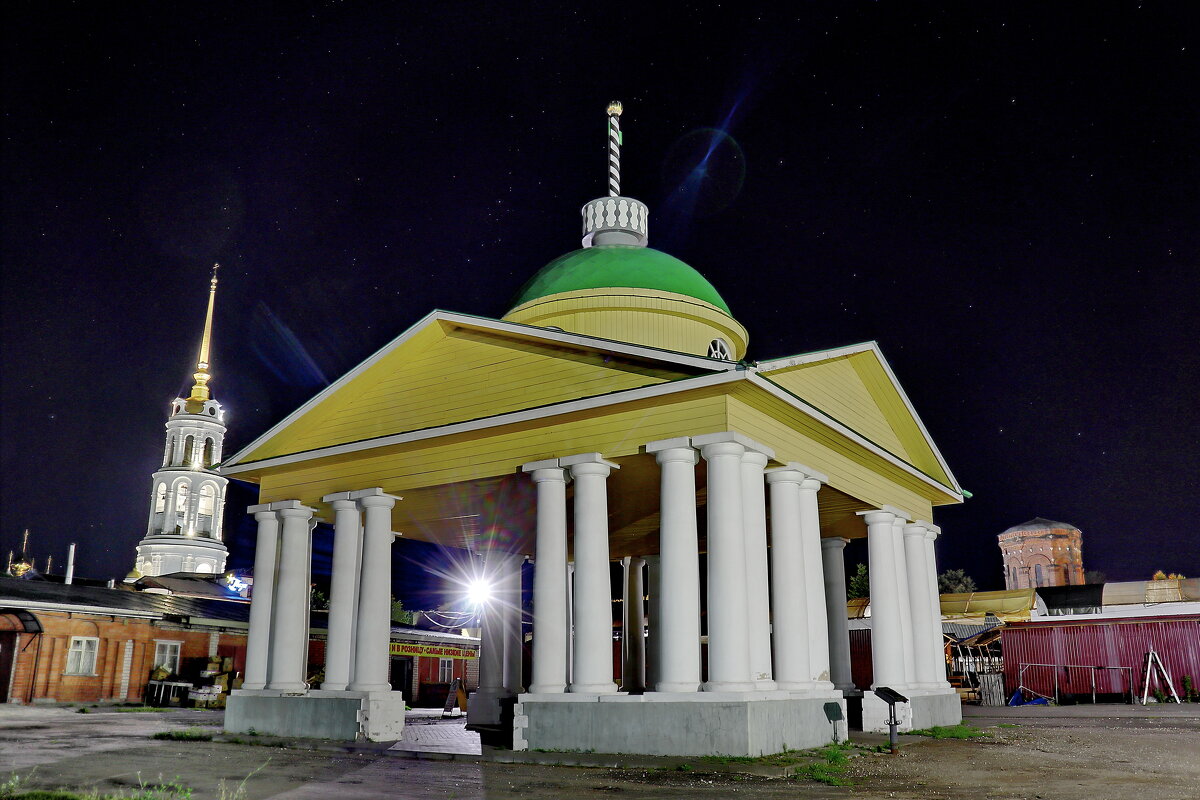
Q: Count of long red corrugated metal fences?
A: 1